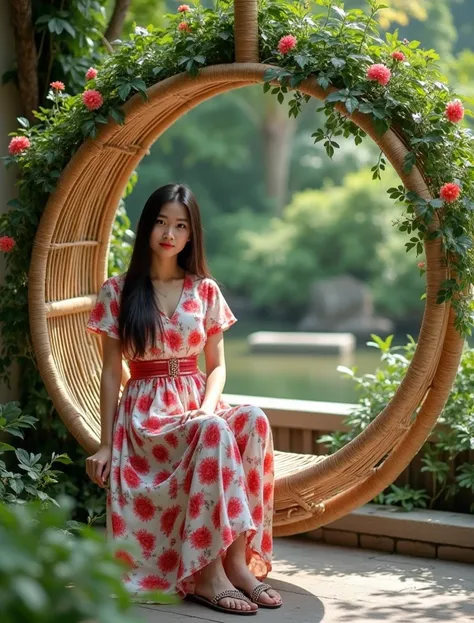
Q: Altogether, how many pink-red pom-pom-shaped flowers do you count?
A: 12